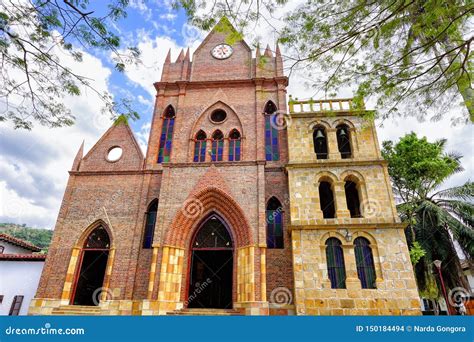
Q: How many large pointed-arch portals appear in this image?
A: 2